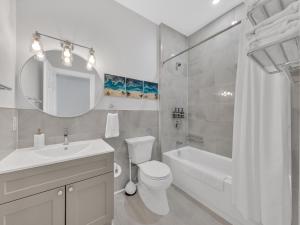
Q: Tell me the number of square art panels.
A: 3